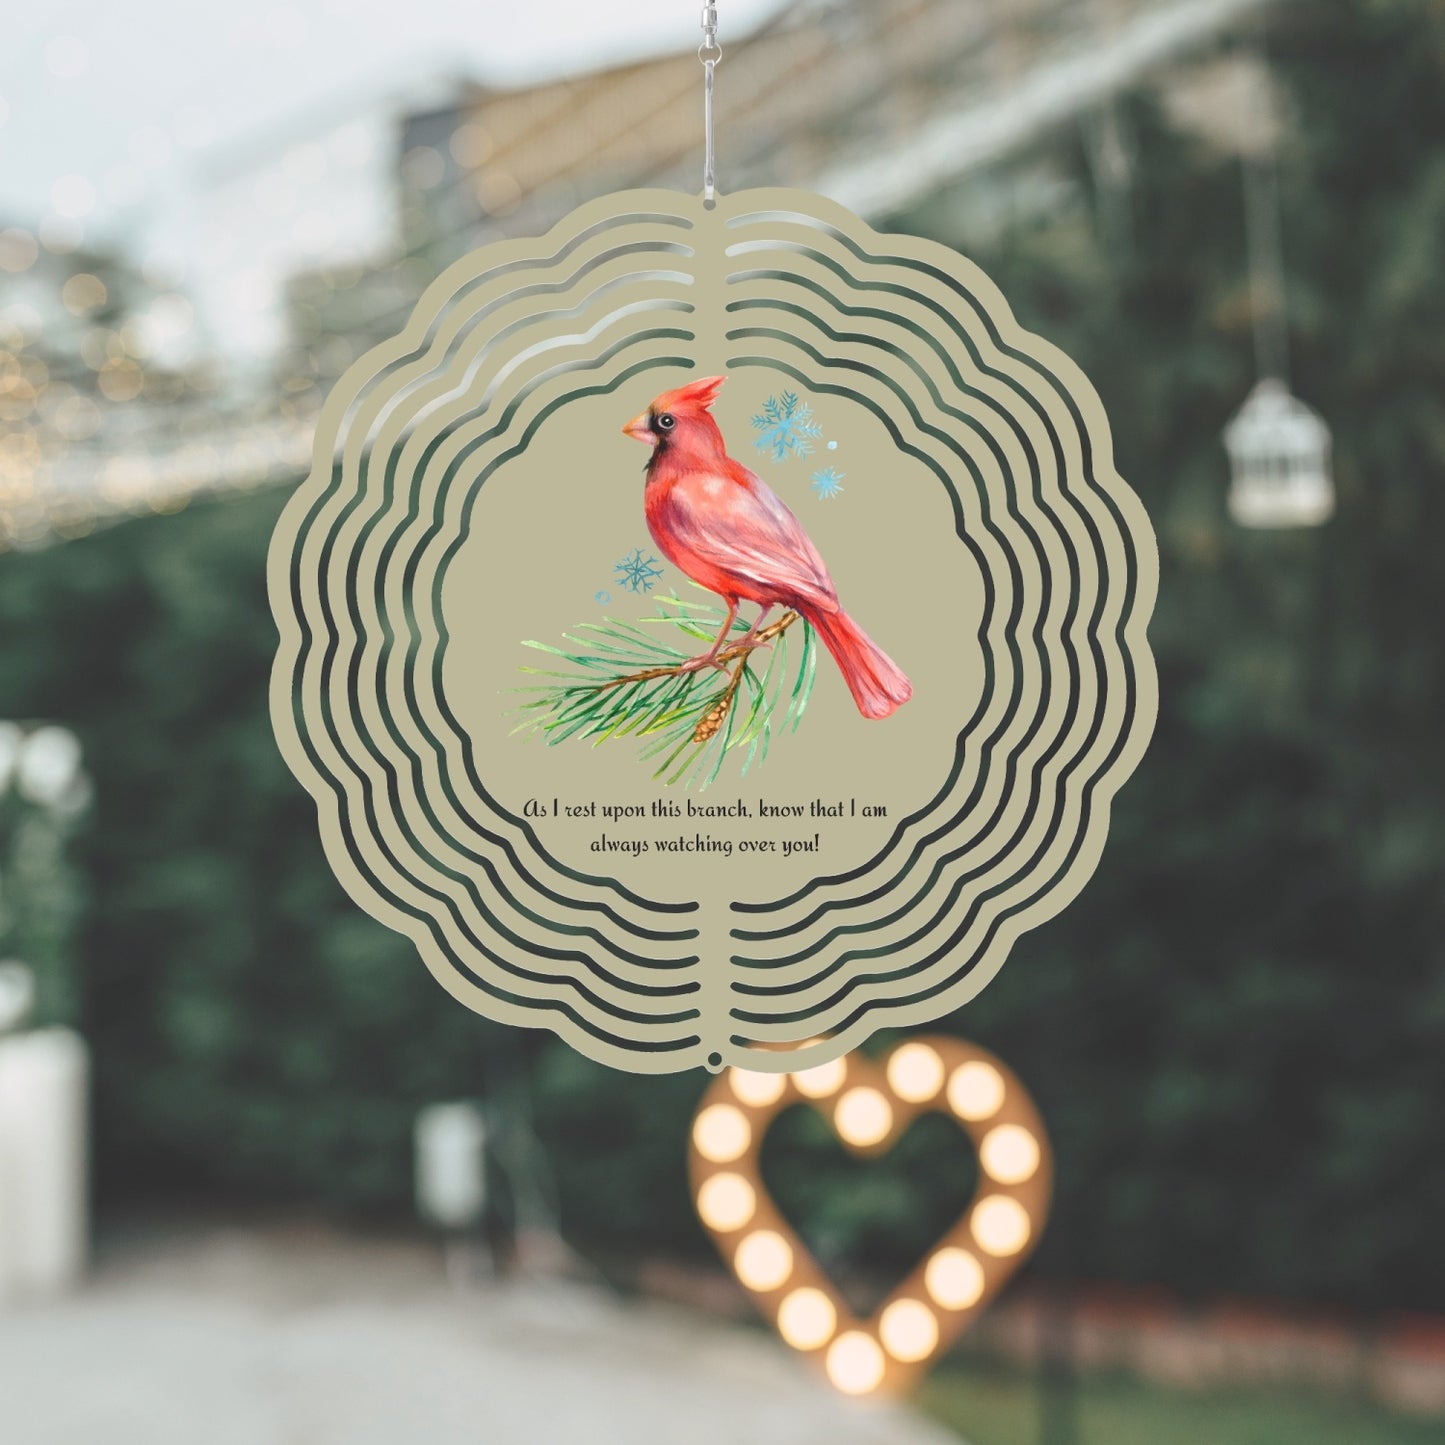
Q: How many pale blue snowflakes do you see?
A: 3